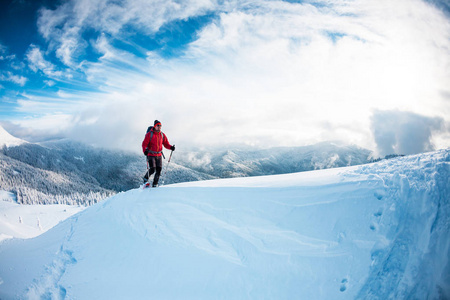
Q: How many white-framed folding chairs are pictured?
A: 0